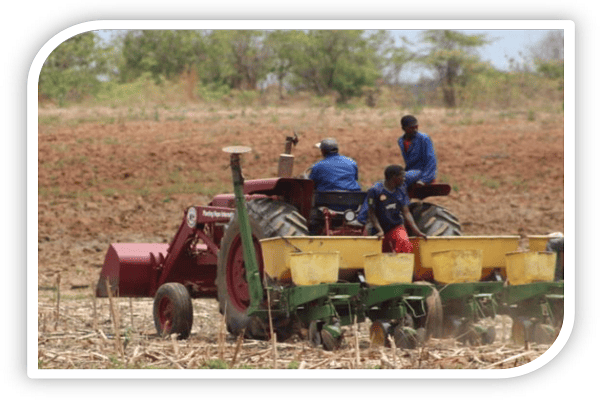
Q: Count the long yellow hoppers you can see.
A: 2